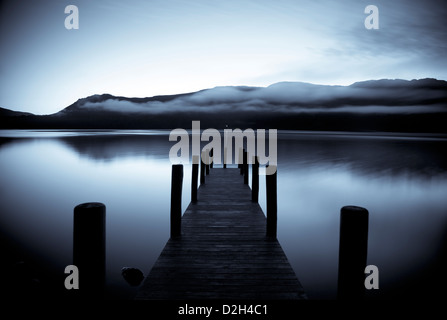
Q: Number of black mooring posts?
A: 13